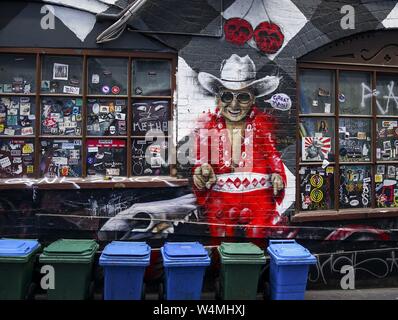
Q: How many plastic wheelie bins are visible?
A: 6